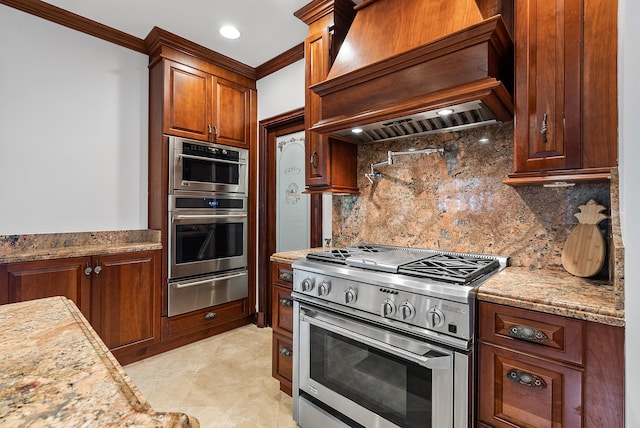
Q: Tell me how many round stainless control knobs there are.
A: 6